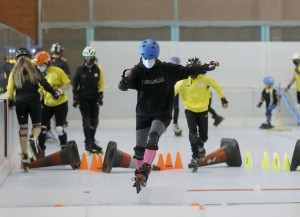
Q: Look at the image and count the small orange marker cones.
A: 6